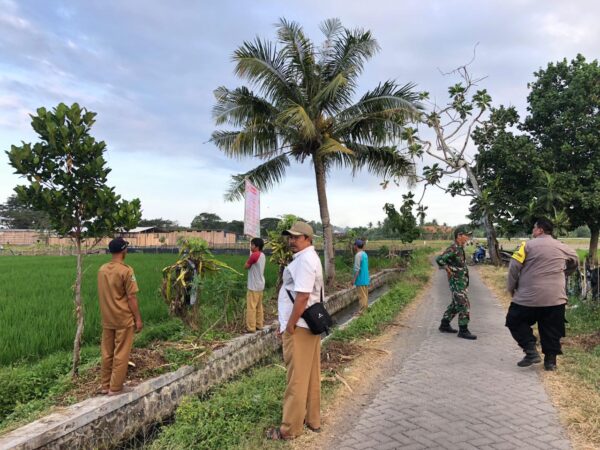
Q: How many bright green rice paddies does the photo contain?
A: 1